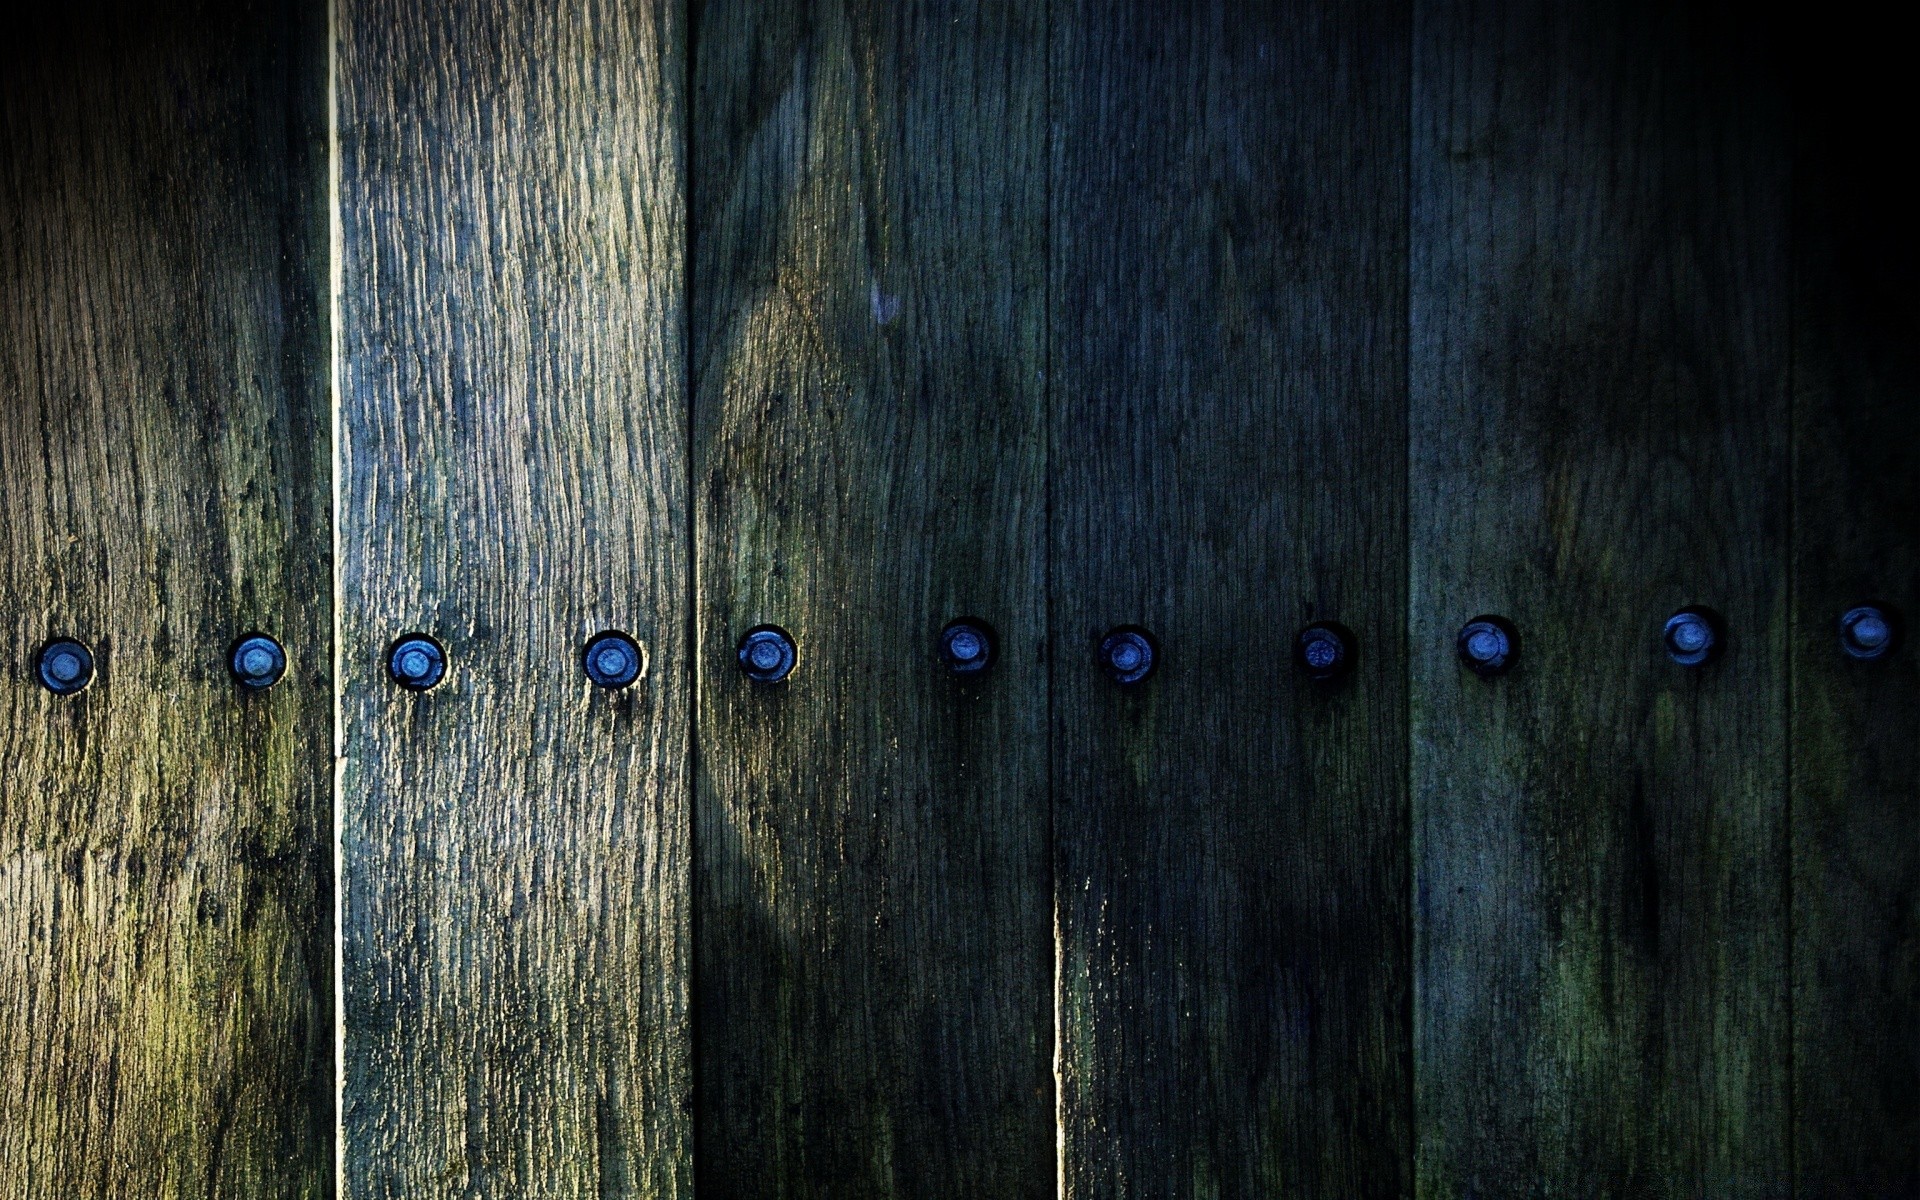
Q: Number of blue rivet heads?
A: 11